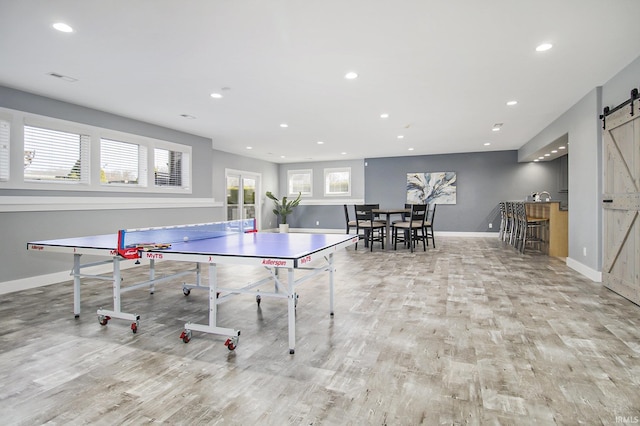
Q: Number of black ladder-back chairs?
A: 6